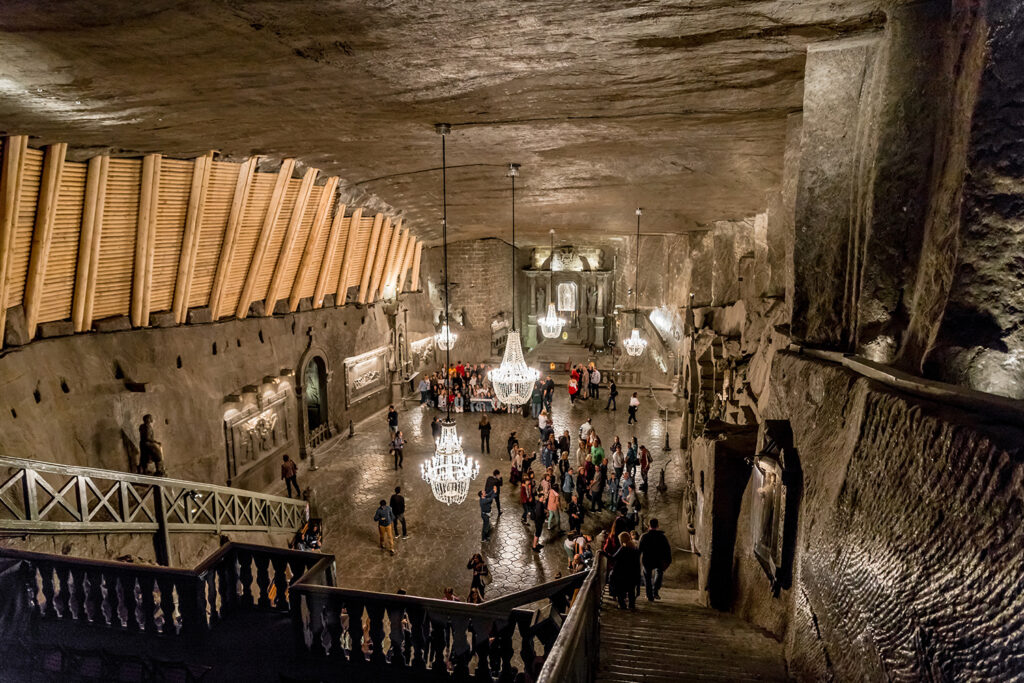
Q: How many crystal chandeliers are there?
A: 5